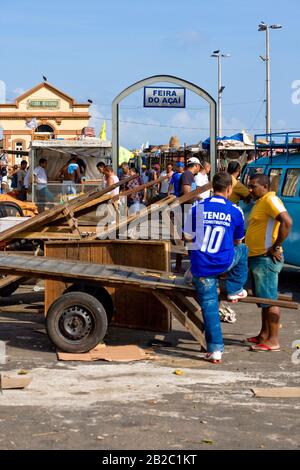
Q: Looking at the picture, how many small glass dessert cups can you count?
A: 0